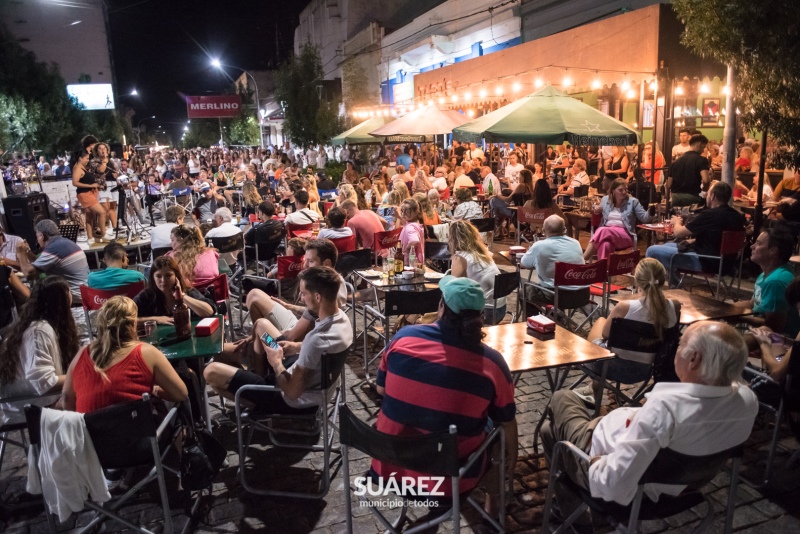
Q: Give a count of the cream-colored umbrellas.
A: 1